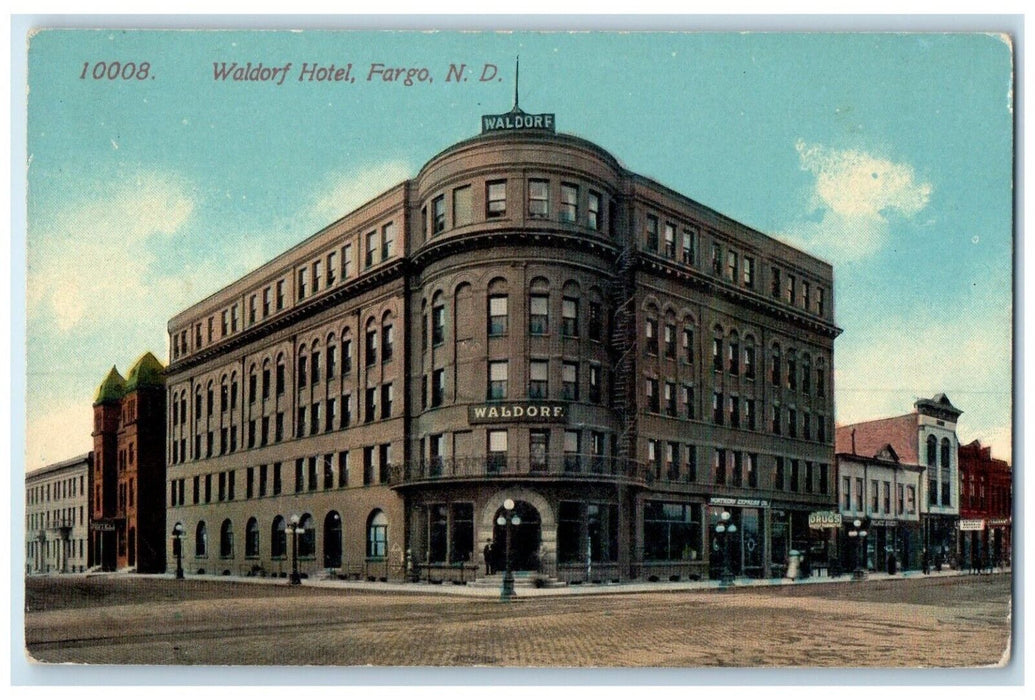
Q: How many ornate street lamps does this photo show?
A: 5